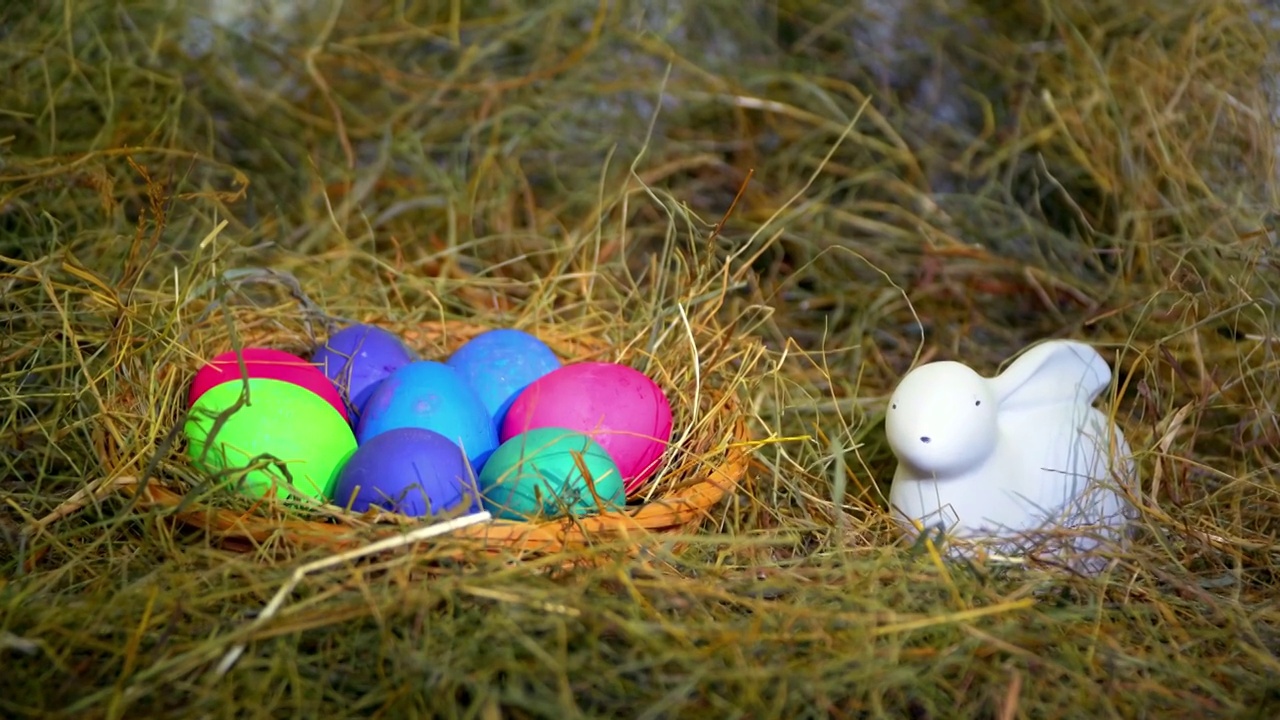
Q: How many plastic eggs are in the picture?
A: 8